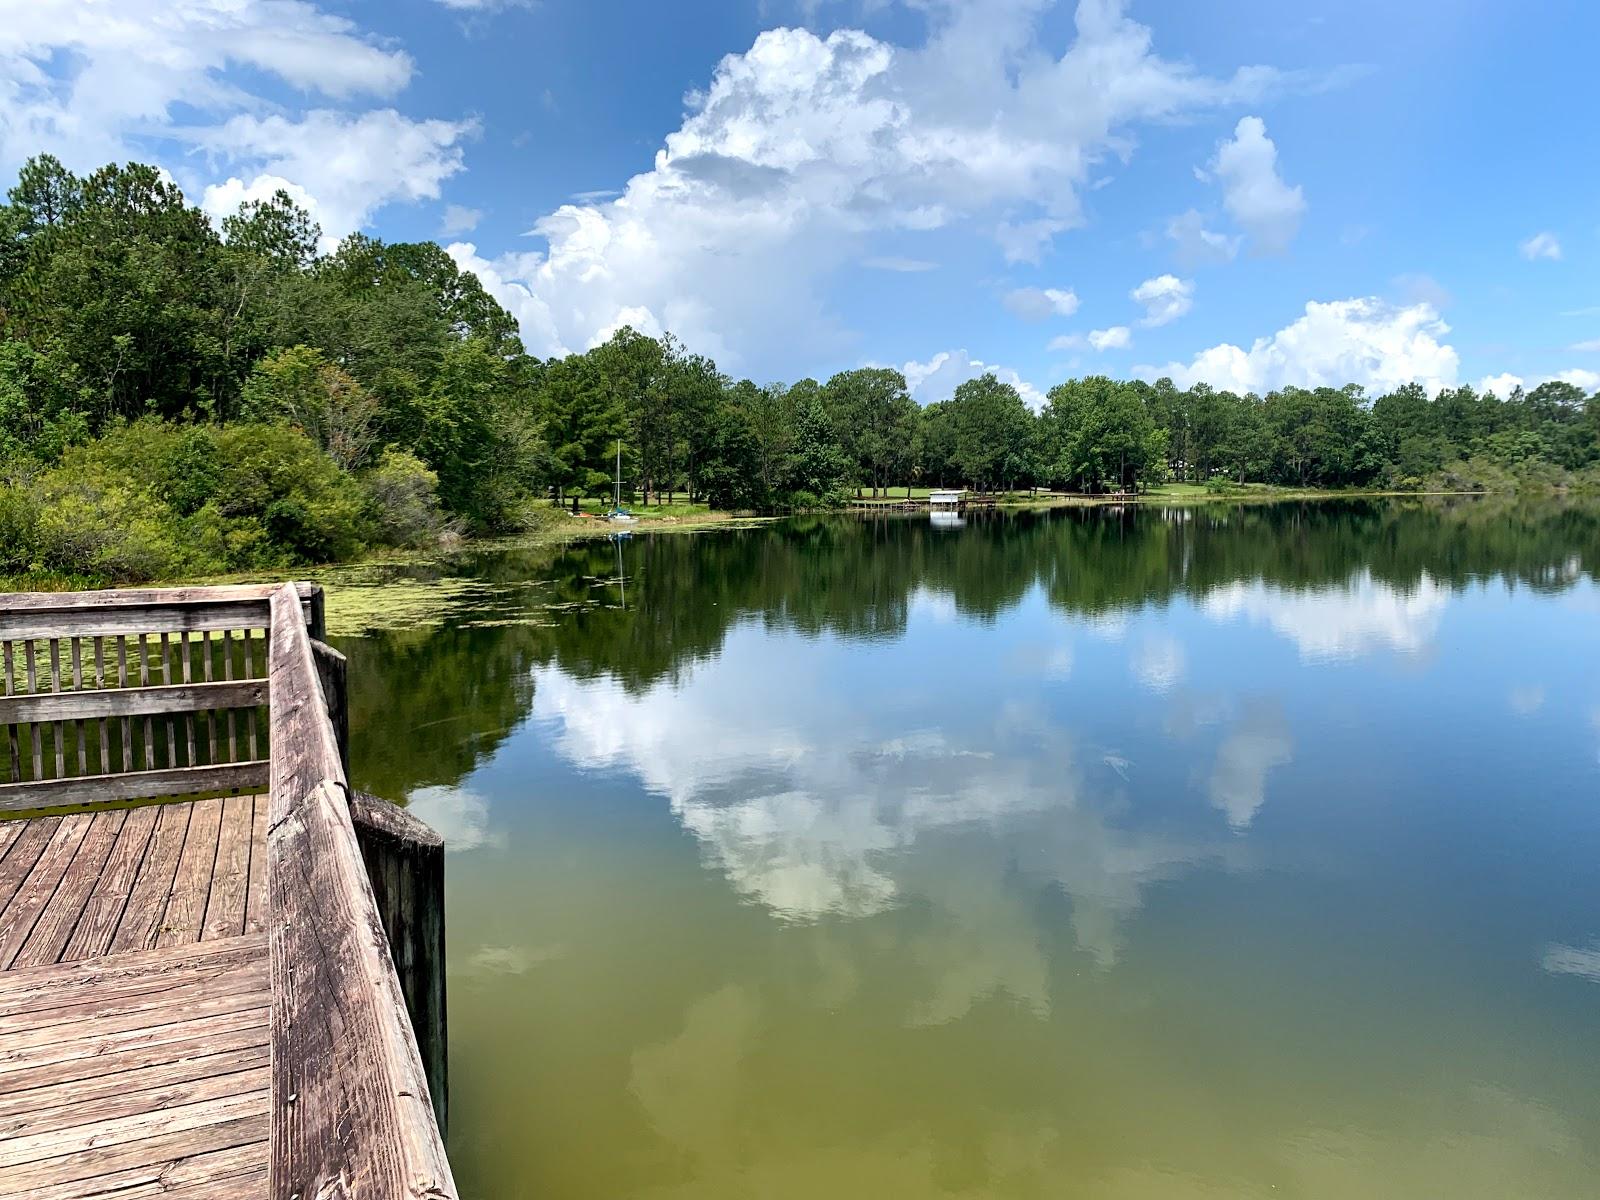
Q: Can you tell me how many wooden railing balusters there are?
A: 13